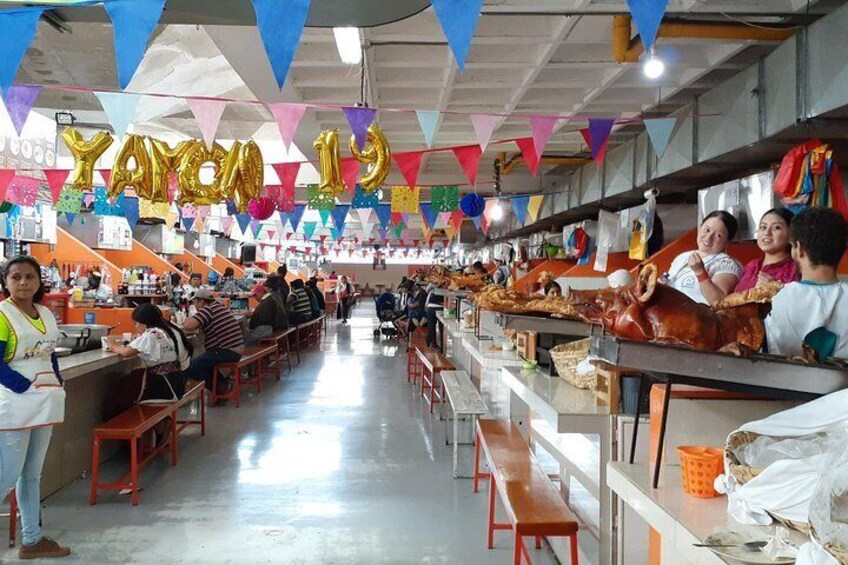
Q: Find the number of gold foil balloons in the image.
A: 7